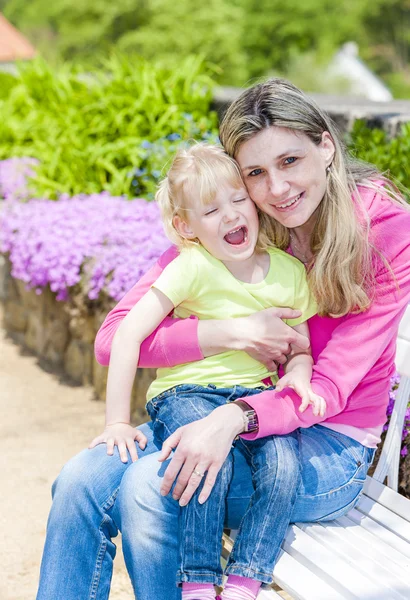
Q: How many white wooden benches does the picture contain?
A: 1